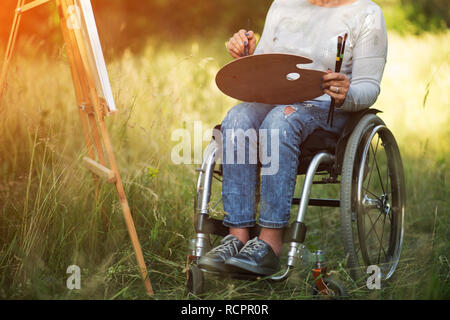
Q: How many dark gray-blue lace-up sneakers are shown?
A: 2